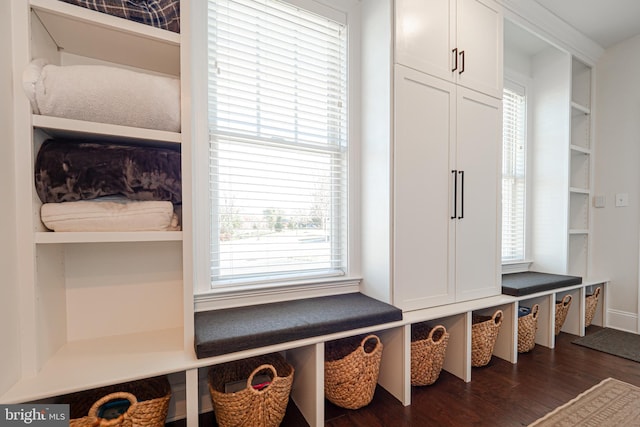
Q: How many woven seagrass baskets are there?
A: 8